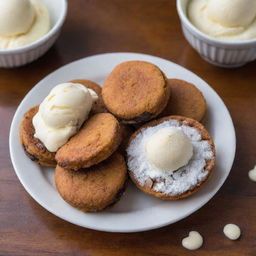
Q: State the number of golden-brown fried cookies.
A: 7